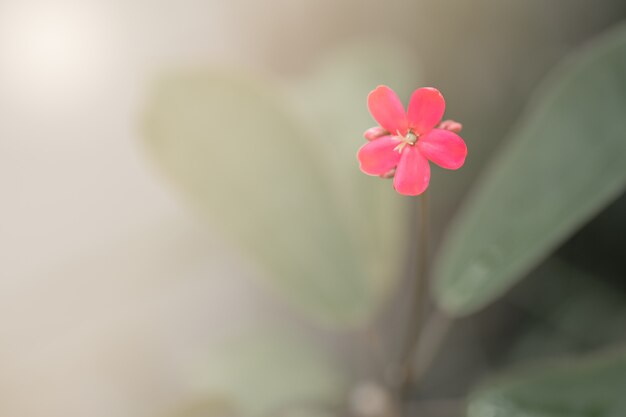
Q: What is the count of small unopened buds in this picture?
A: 3